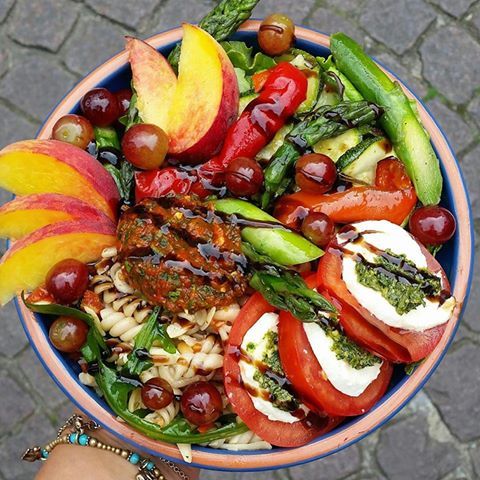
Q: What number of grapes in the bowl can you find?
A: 13